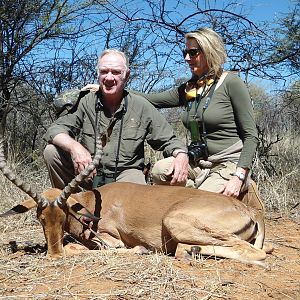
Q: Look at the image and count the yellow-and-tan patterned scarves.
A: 1